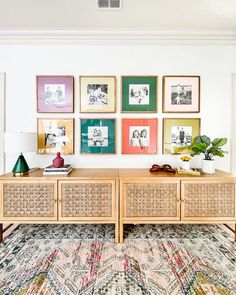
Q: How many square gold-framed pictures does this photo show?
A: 8